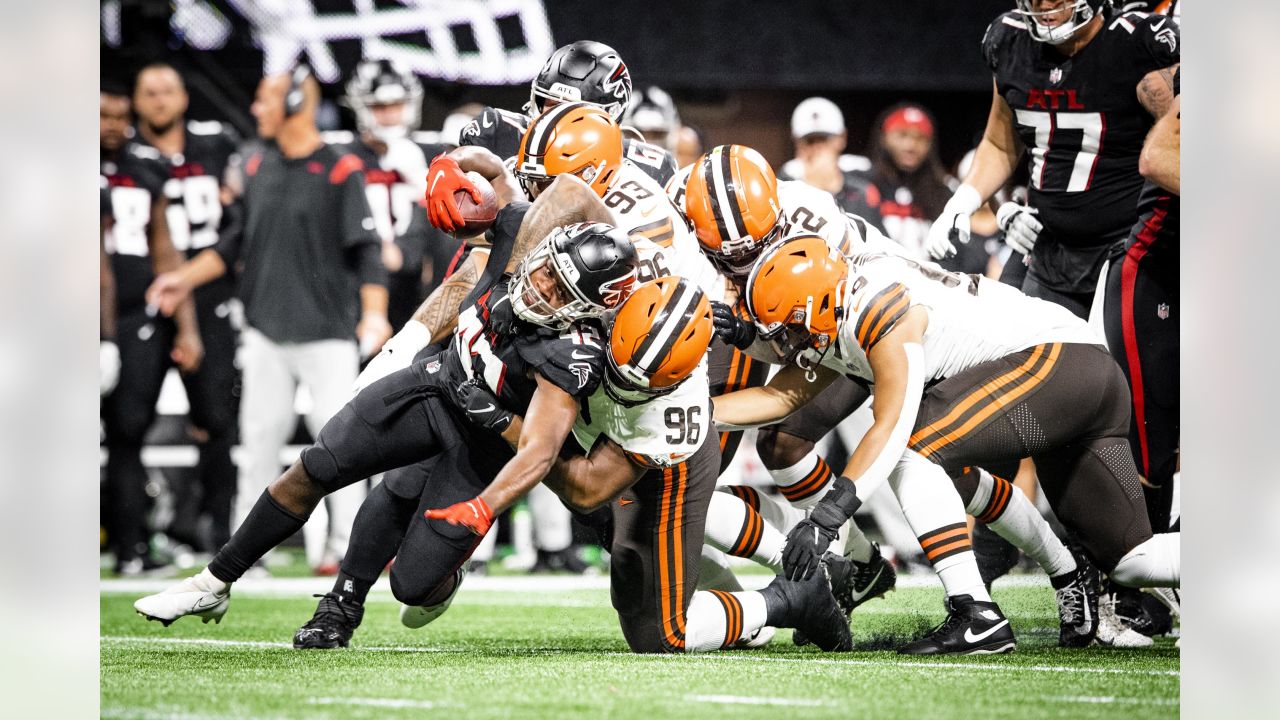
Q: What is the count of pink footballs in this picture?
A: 0